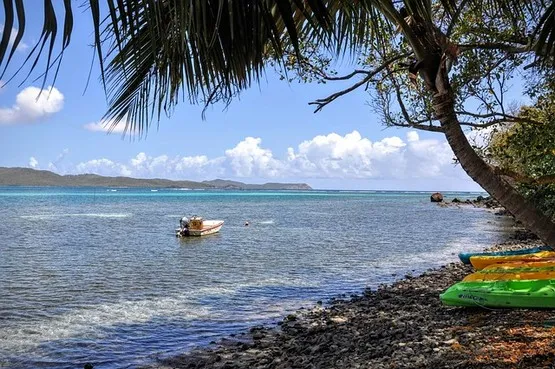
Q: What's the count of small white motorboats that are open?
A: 1